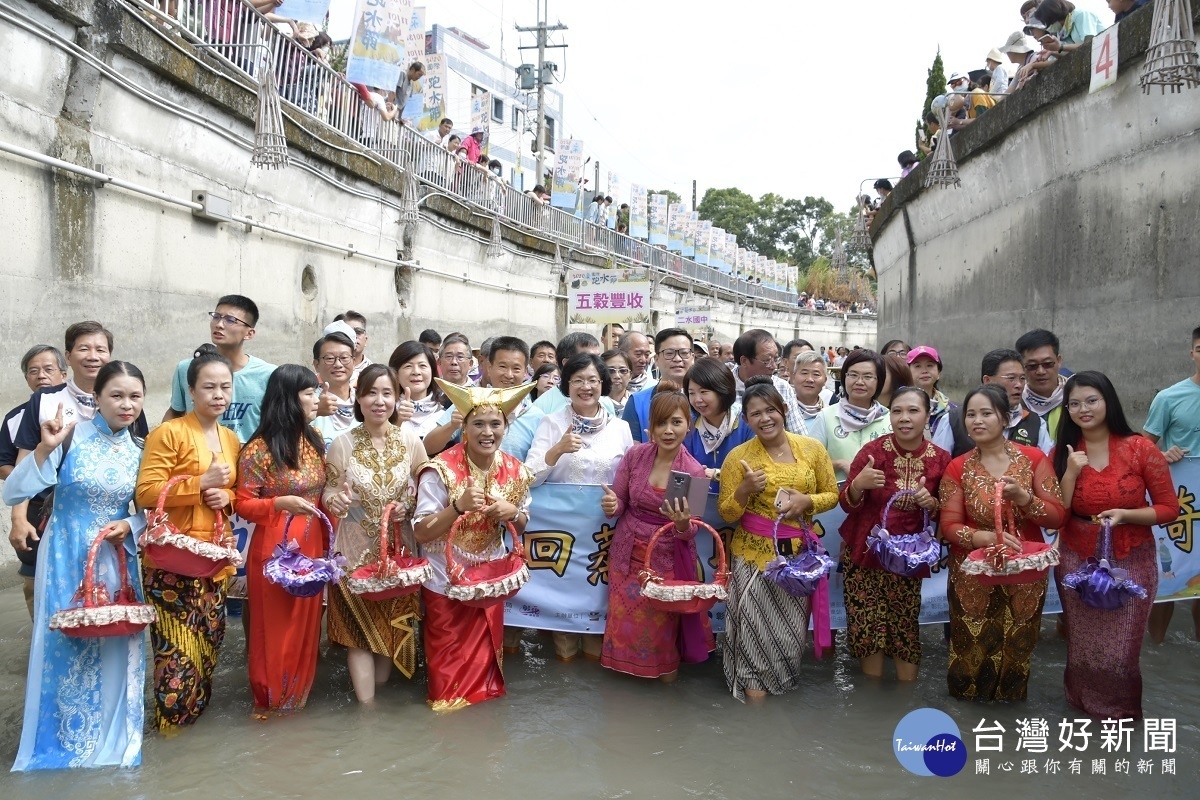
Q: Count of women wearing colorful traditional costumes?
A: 10